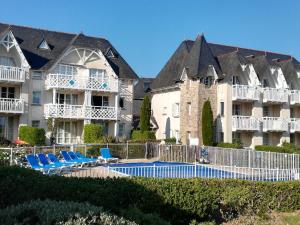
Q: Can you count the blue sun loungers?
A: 7